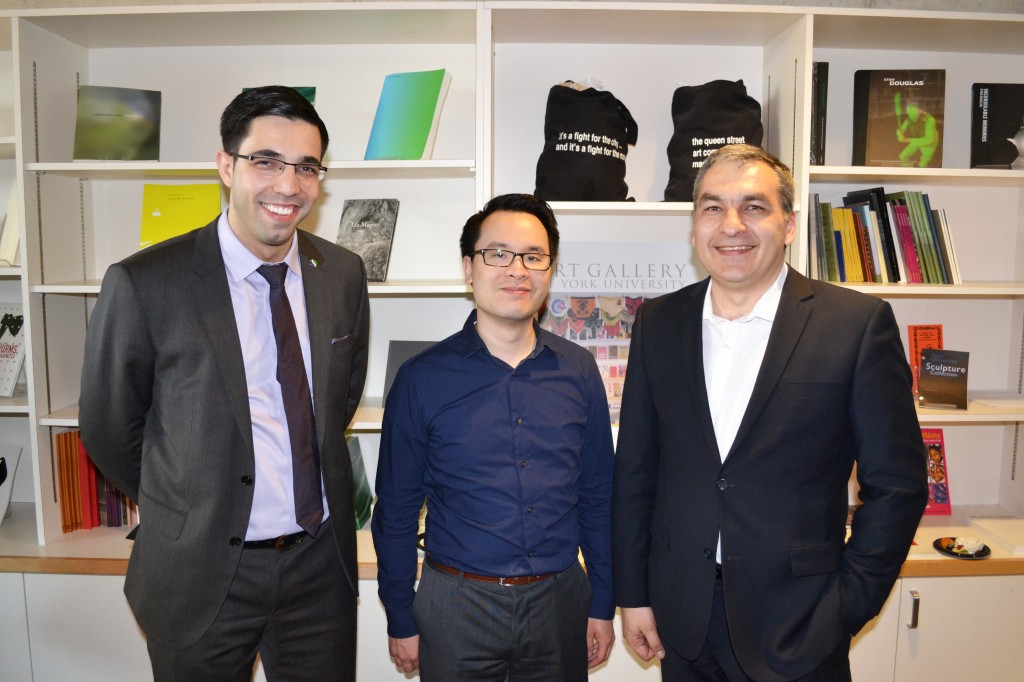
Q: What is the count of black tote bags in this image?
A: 2